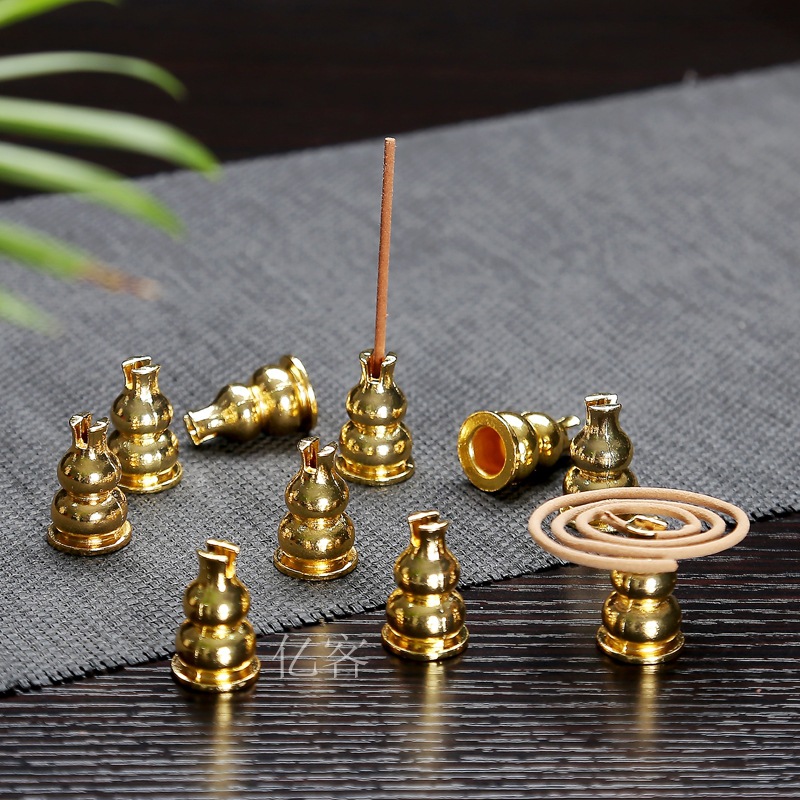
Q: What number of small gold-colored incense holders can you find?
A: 10